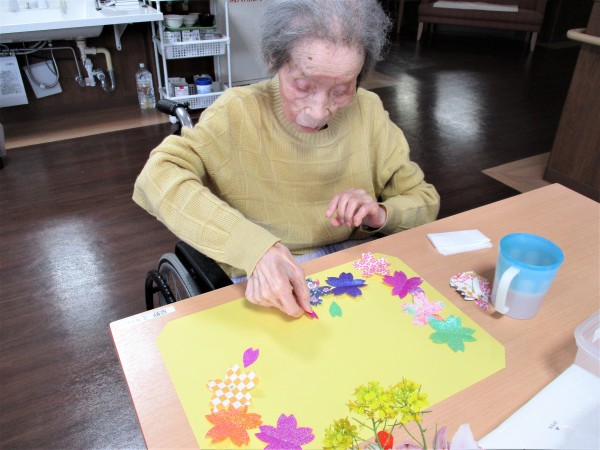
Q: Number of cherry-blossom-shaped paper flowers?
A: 9